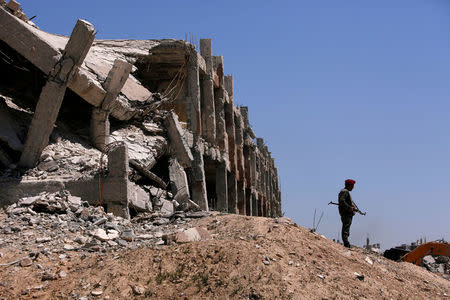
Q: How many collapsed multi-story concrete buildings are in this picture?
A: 1